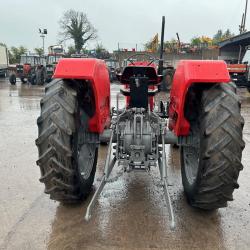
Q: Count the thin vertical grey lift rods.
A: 2